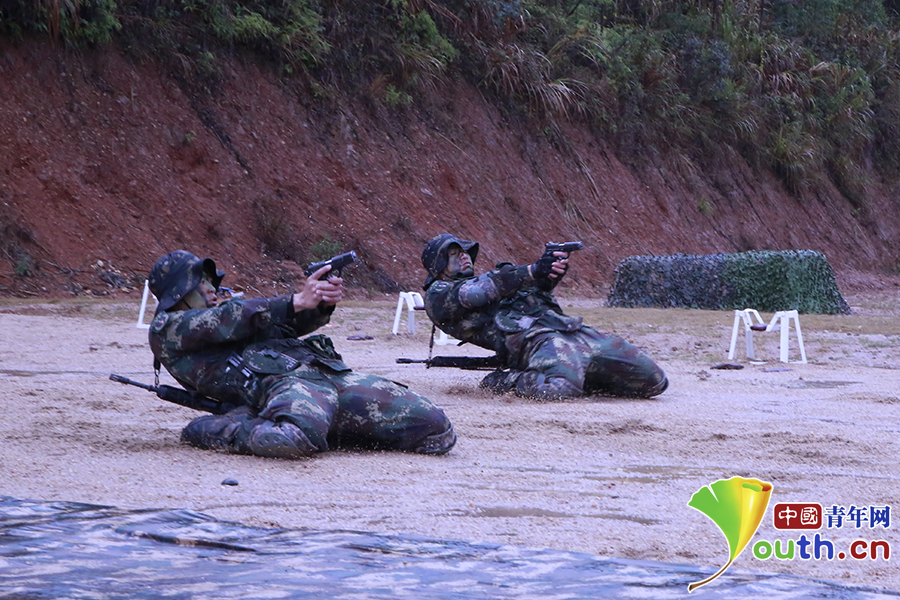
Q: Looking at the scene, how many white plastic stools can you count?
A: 3